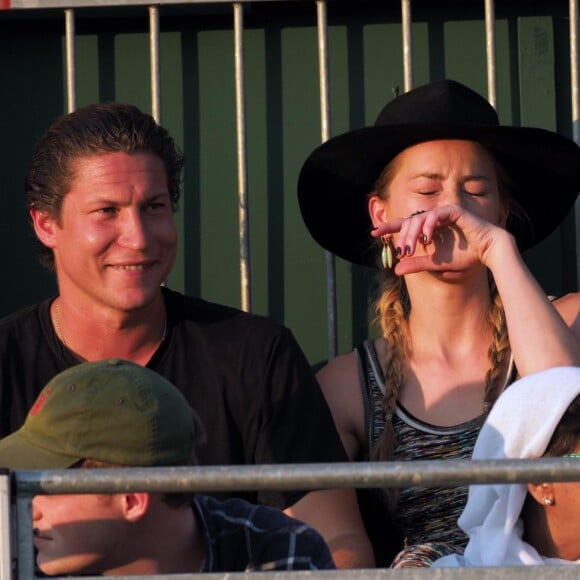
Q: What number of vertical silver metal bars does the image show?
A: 7